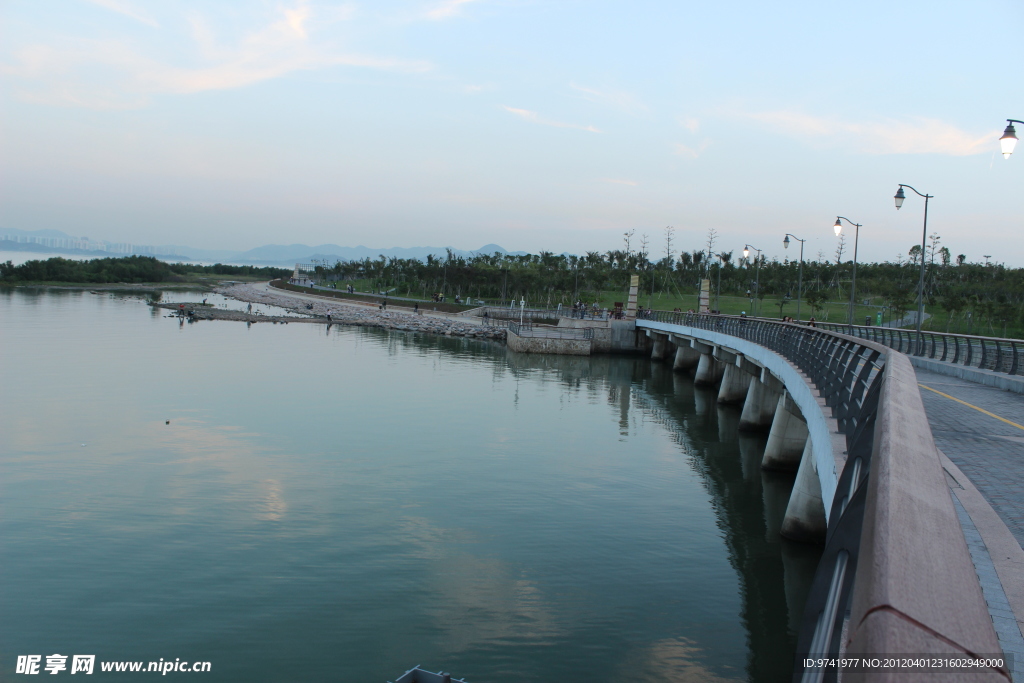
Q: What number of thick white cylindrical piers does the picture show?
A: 7